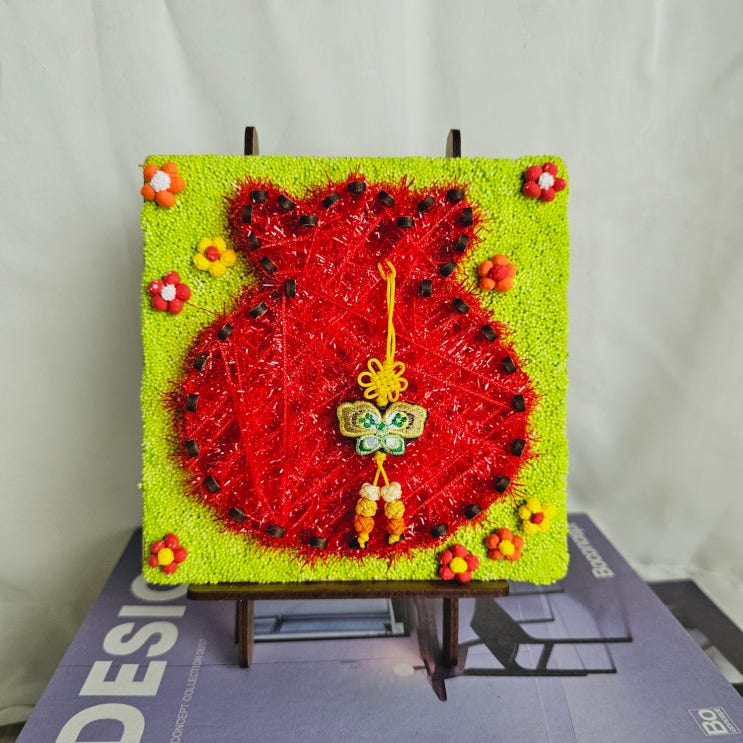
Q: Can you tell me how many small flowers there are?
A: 9